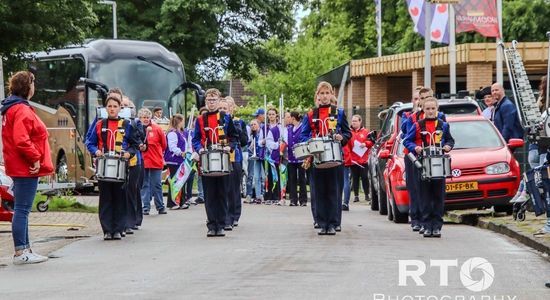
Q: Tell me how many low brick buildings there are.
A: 1